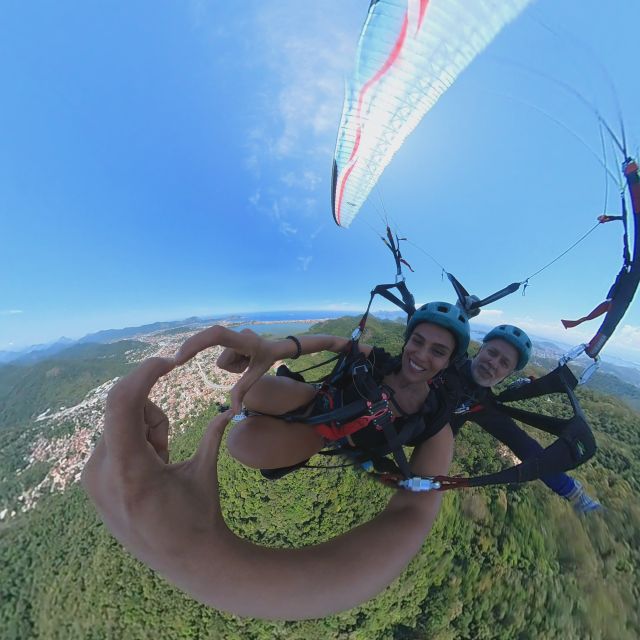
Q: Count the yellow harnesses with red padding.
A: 0